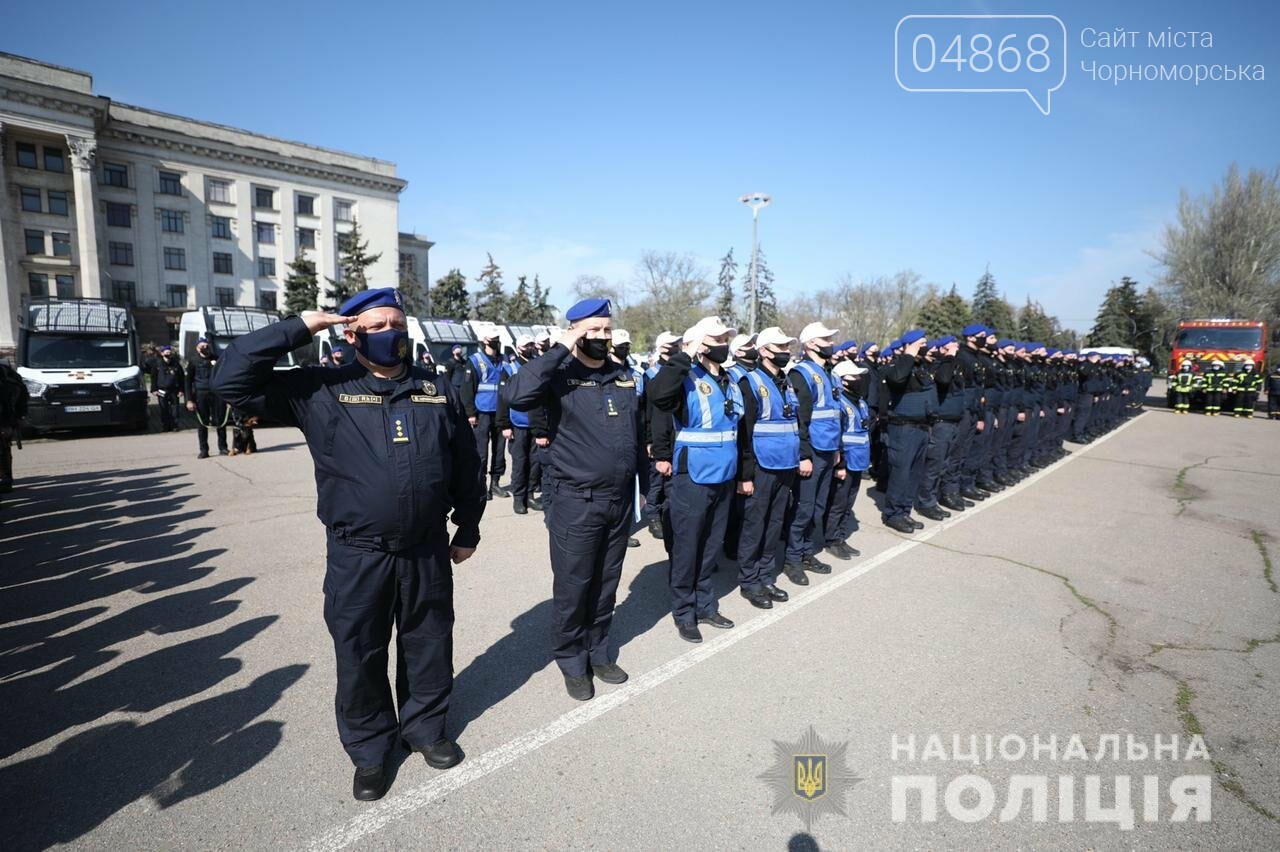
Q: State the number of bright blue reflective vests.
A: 9